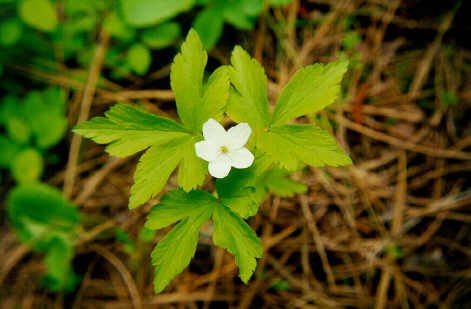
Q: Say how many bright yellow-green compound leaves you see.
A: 3